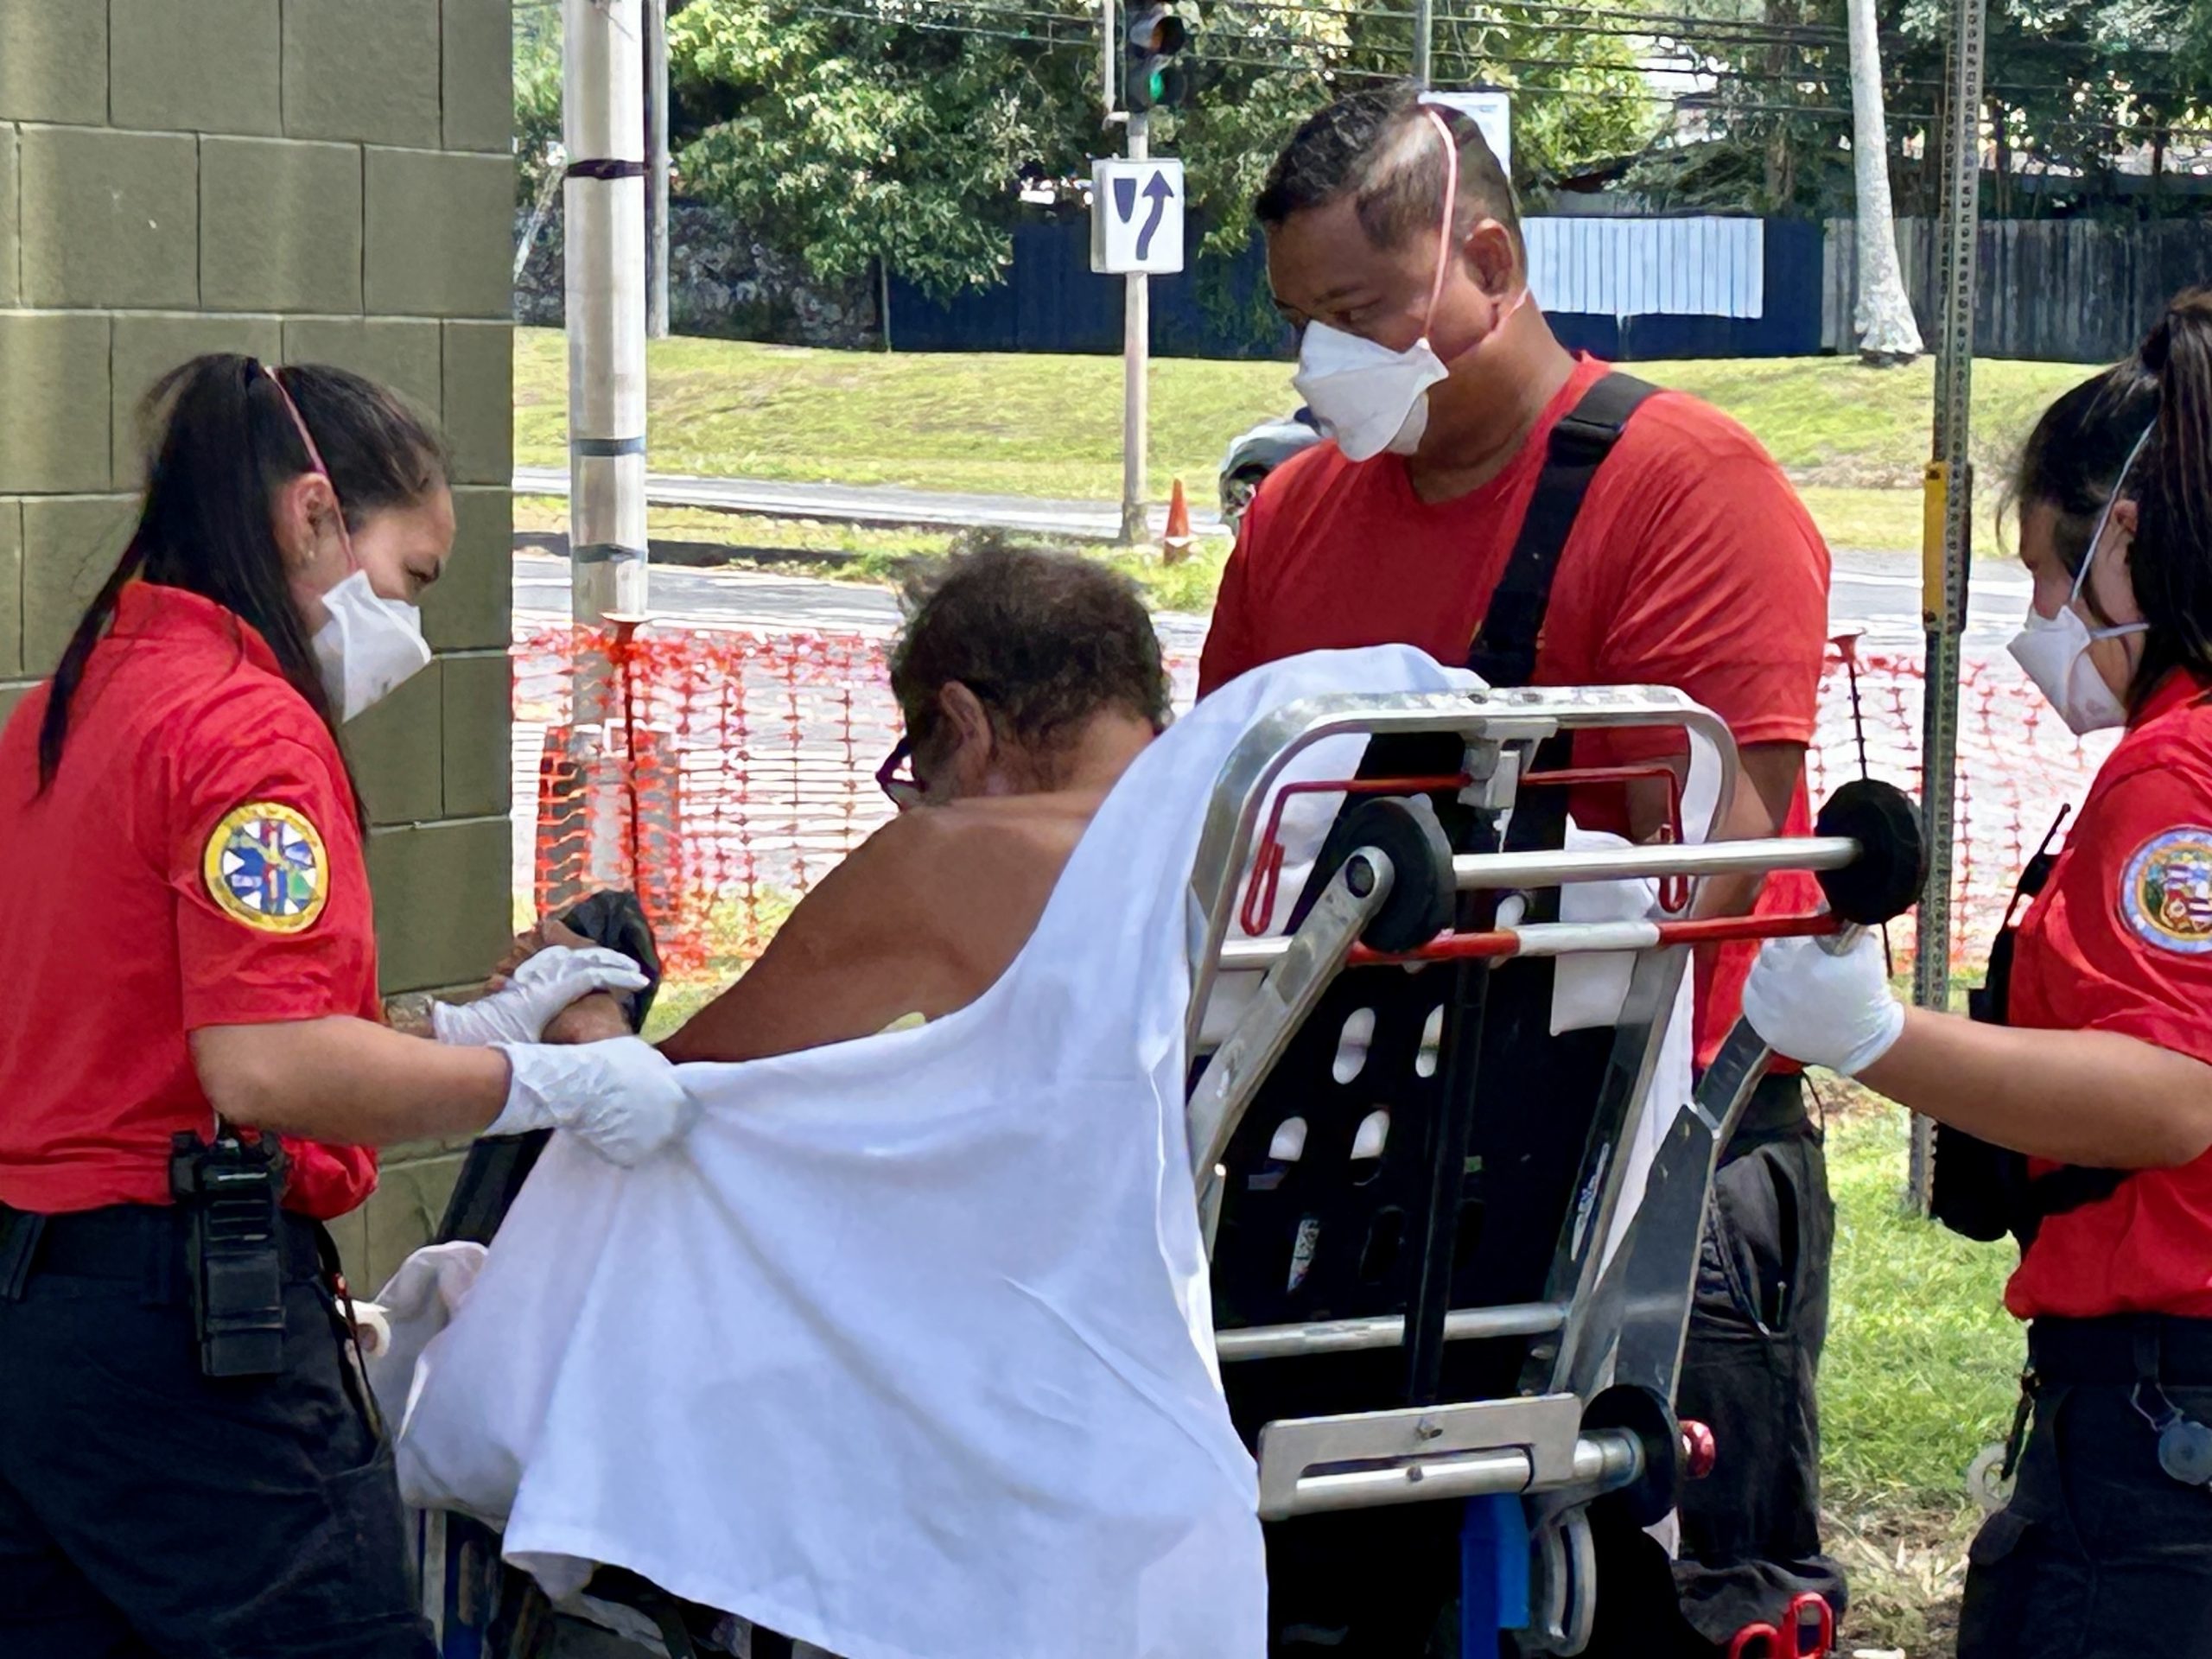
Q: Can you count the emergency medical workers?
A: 3